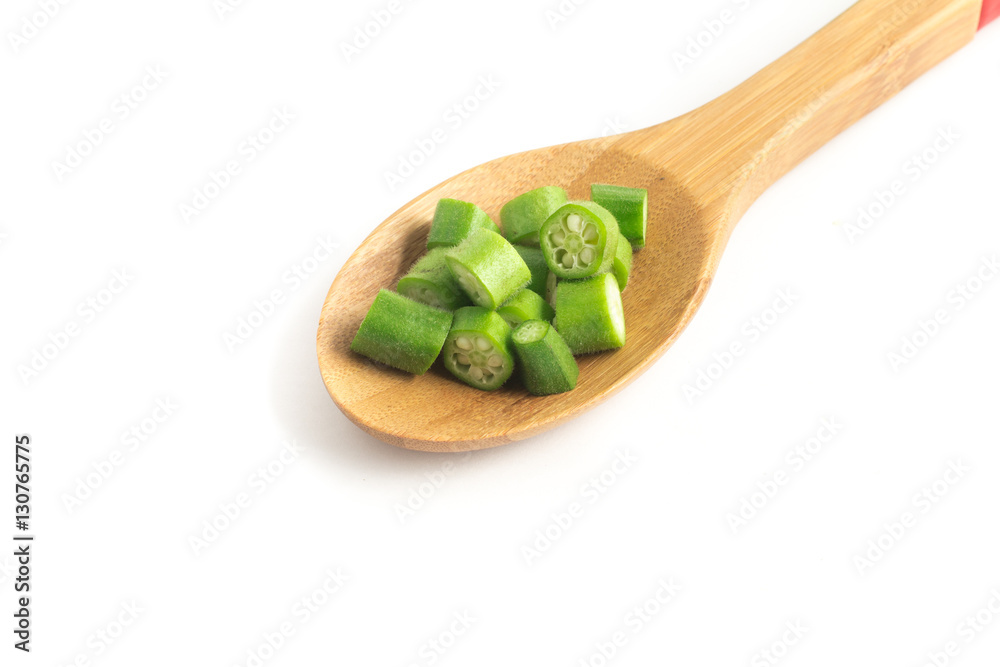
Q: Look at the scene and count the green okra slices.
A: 13